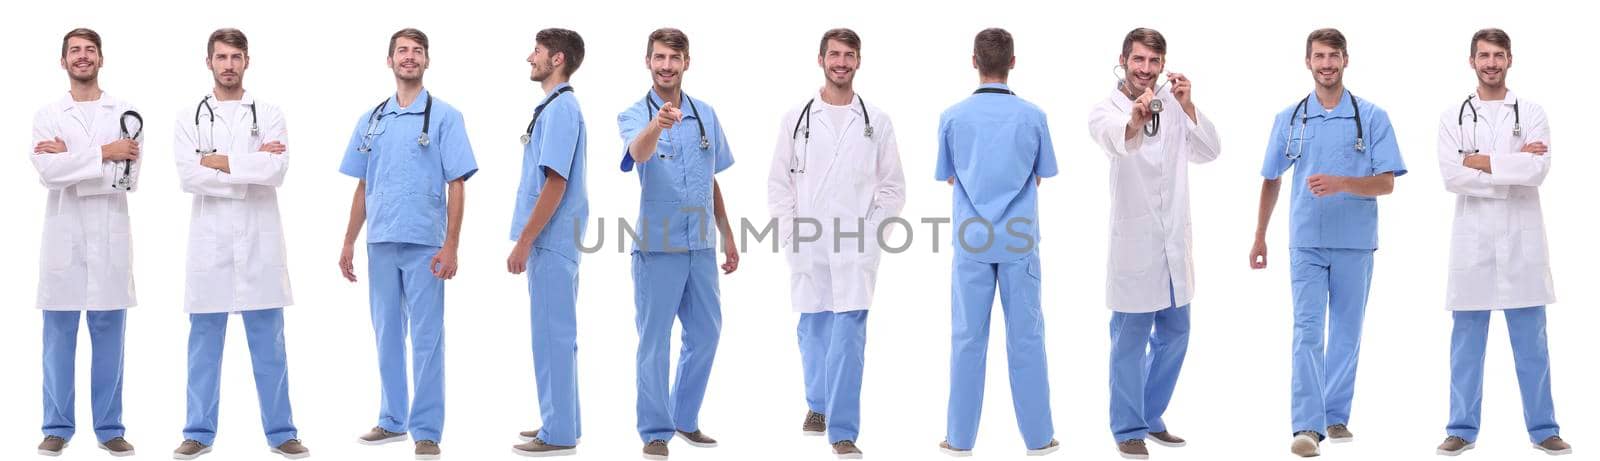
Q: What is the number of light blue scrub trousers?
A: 10